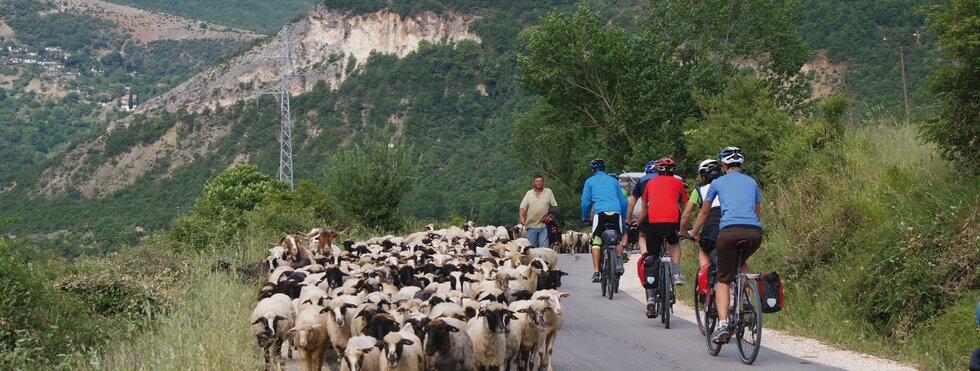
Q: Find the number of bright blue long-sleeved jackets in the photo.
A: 1